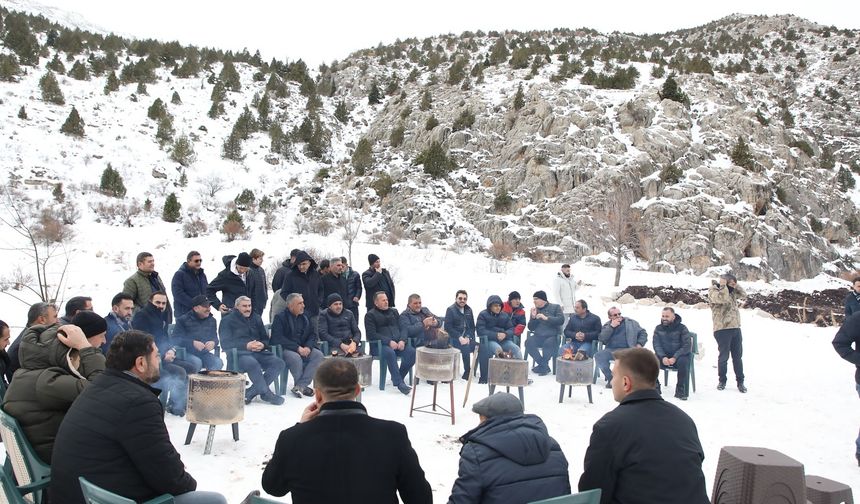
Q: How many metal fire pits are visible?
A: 5